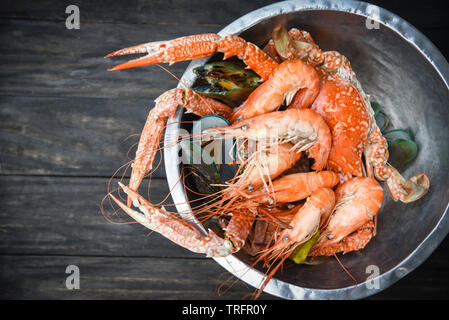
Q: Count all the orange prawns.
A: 6